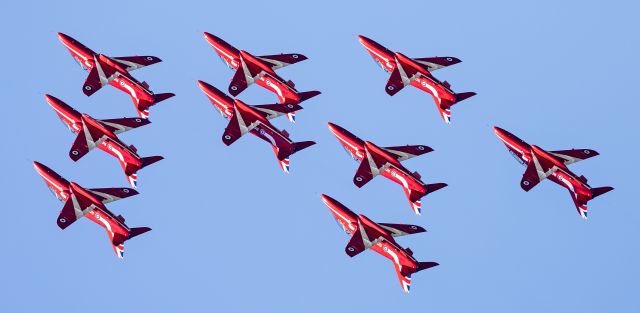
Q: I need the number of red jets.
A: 9